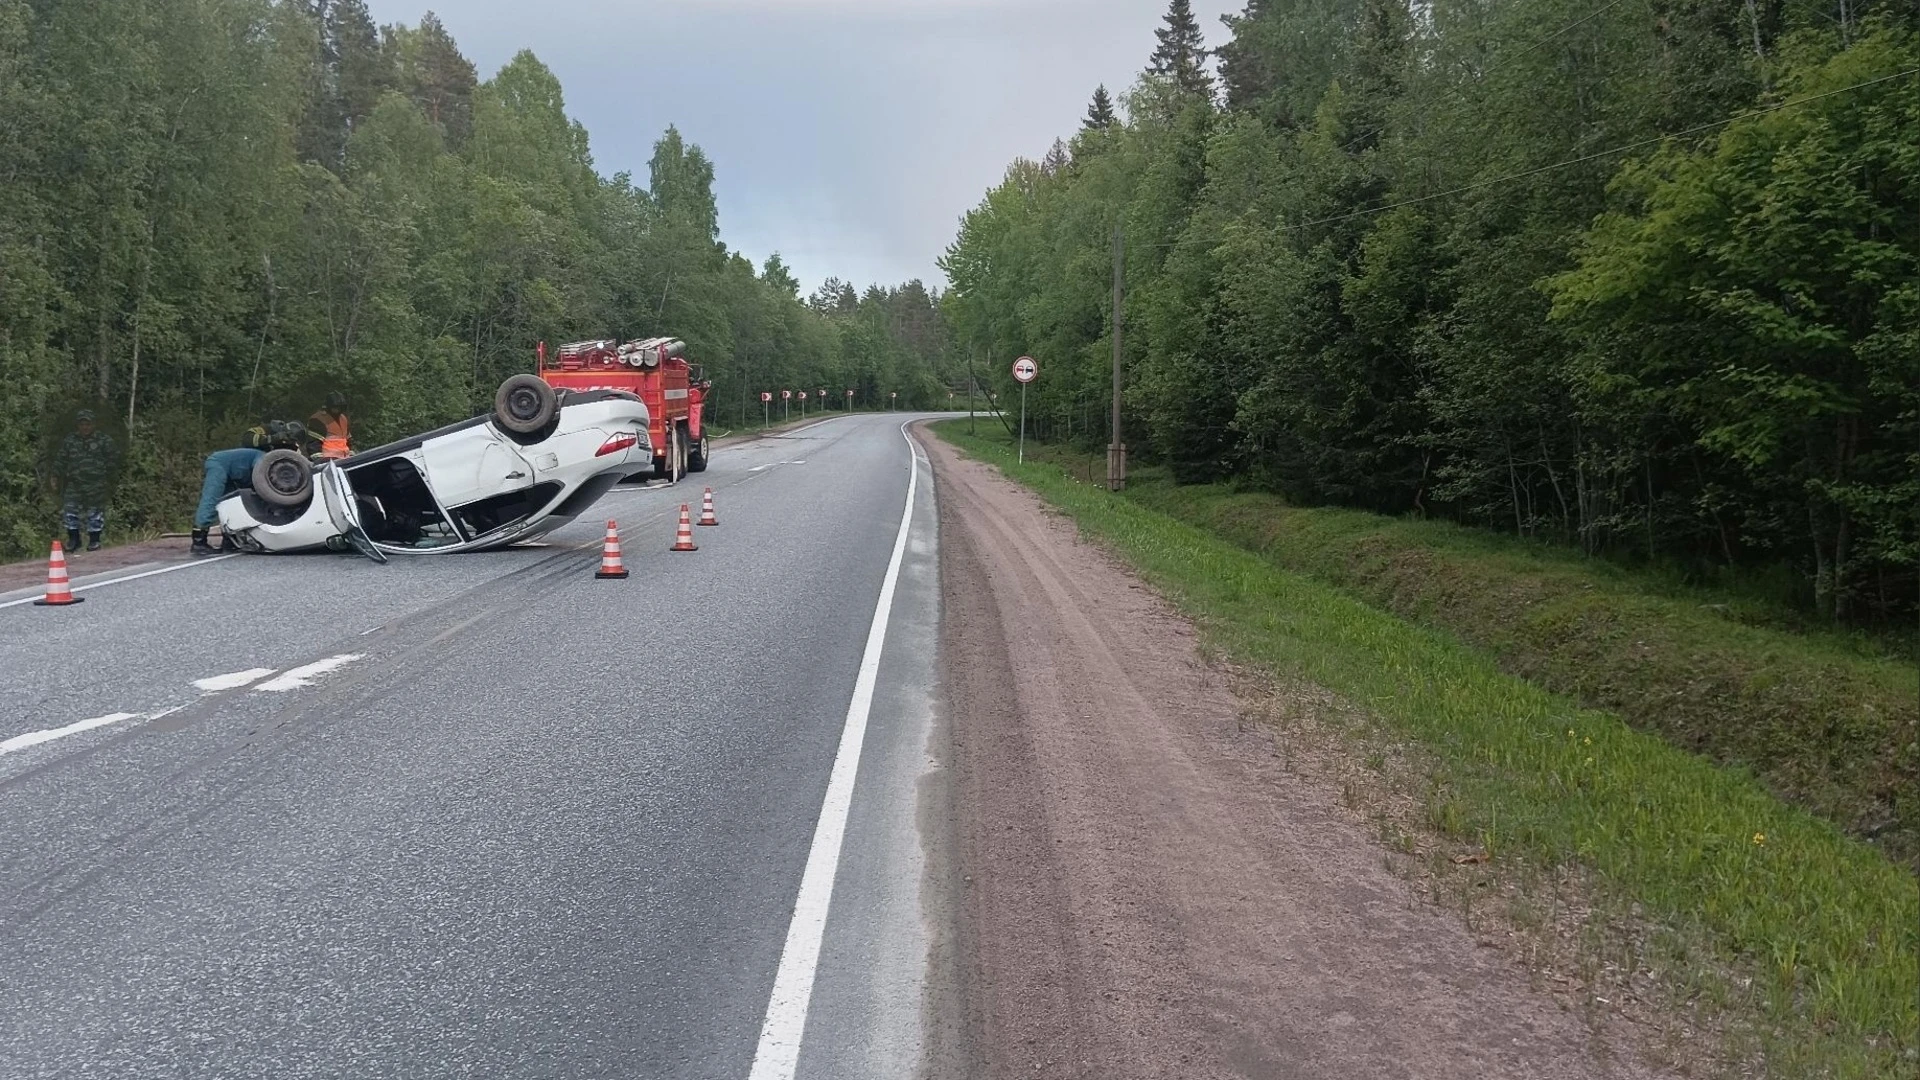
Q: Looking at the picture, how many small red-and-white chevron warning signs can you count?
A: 8